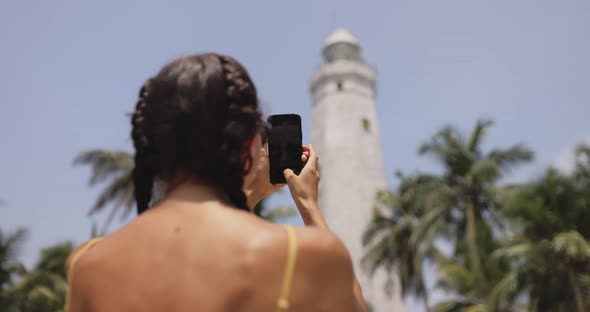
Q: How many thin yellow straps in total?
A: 2